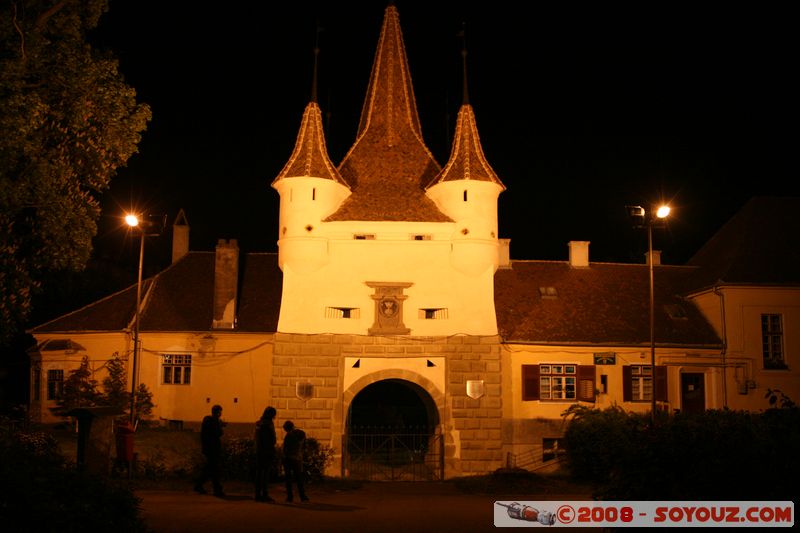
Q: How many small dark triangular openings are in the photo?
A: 2